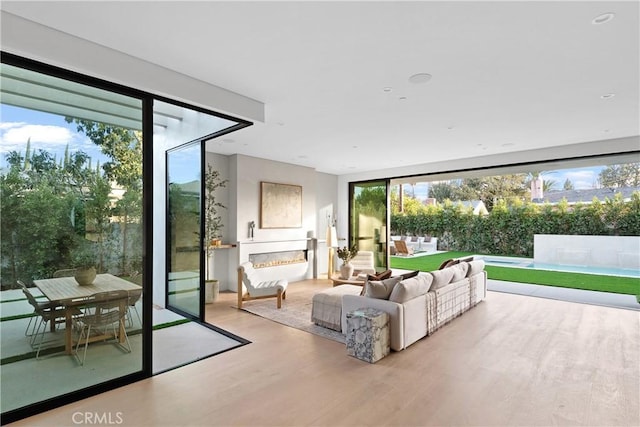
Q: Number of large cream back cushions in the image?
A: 4